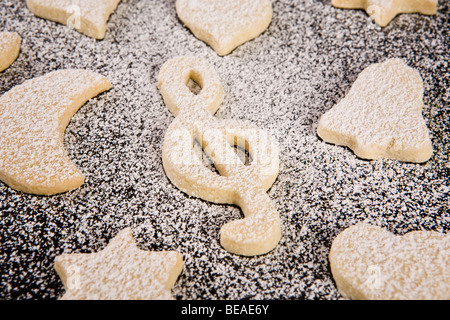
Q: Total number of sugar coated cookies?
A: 9